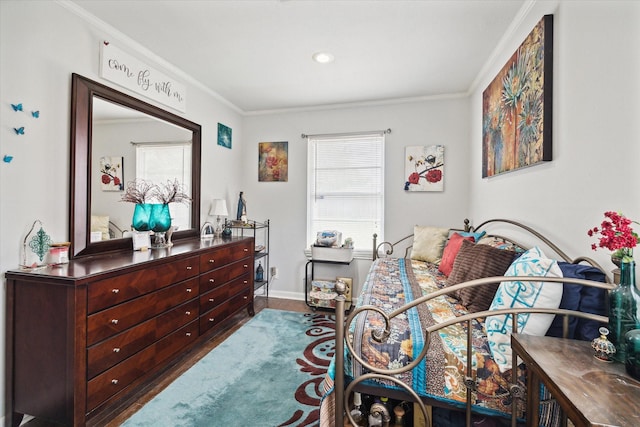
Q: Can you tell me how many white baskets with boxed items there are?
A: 1